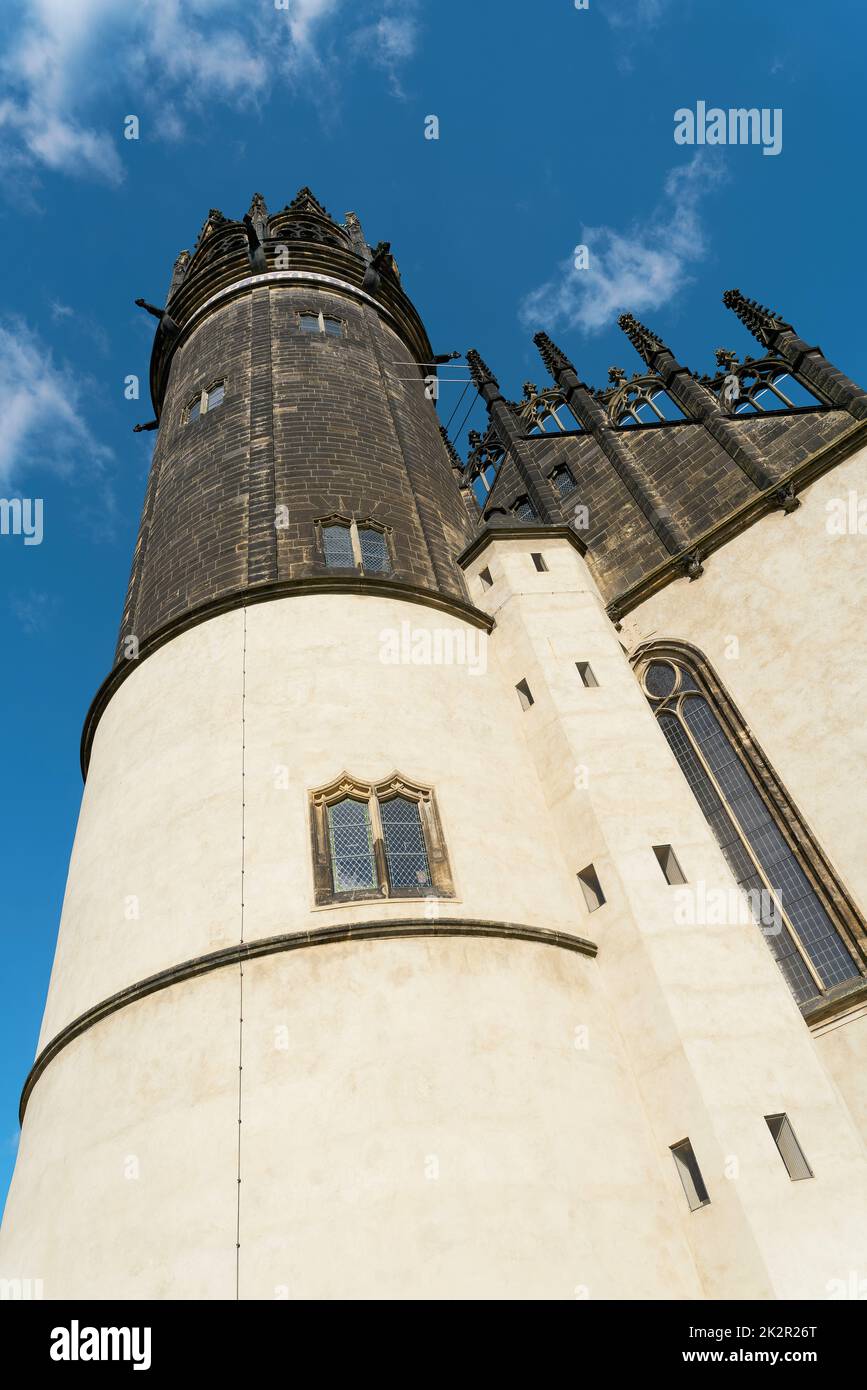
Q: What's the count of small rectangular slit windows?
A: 8